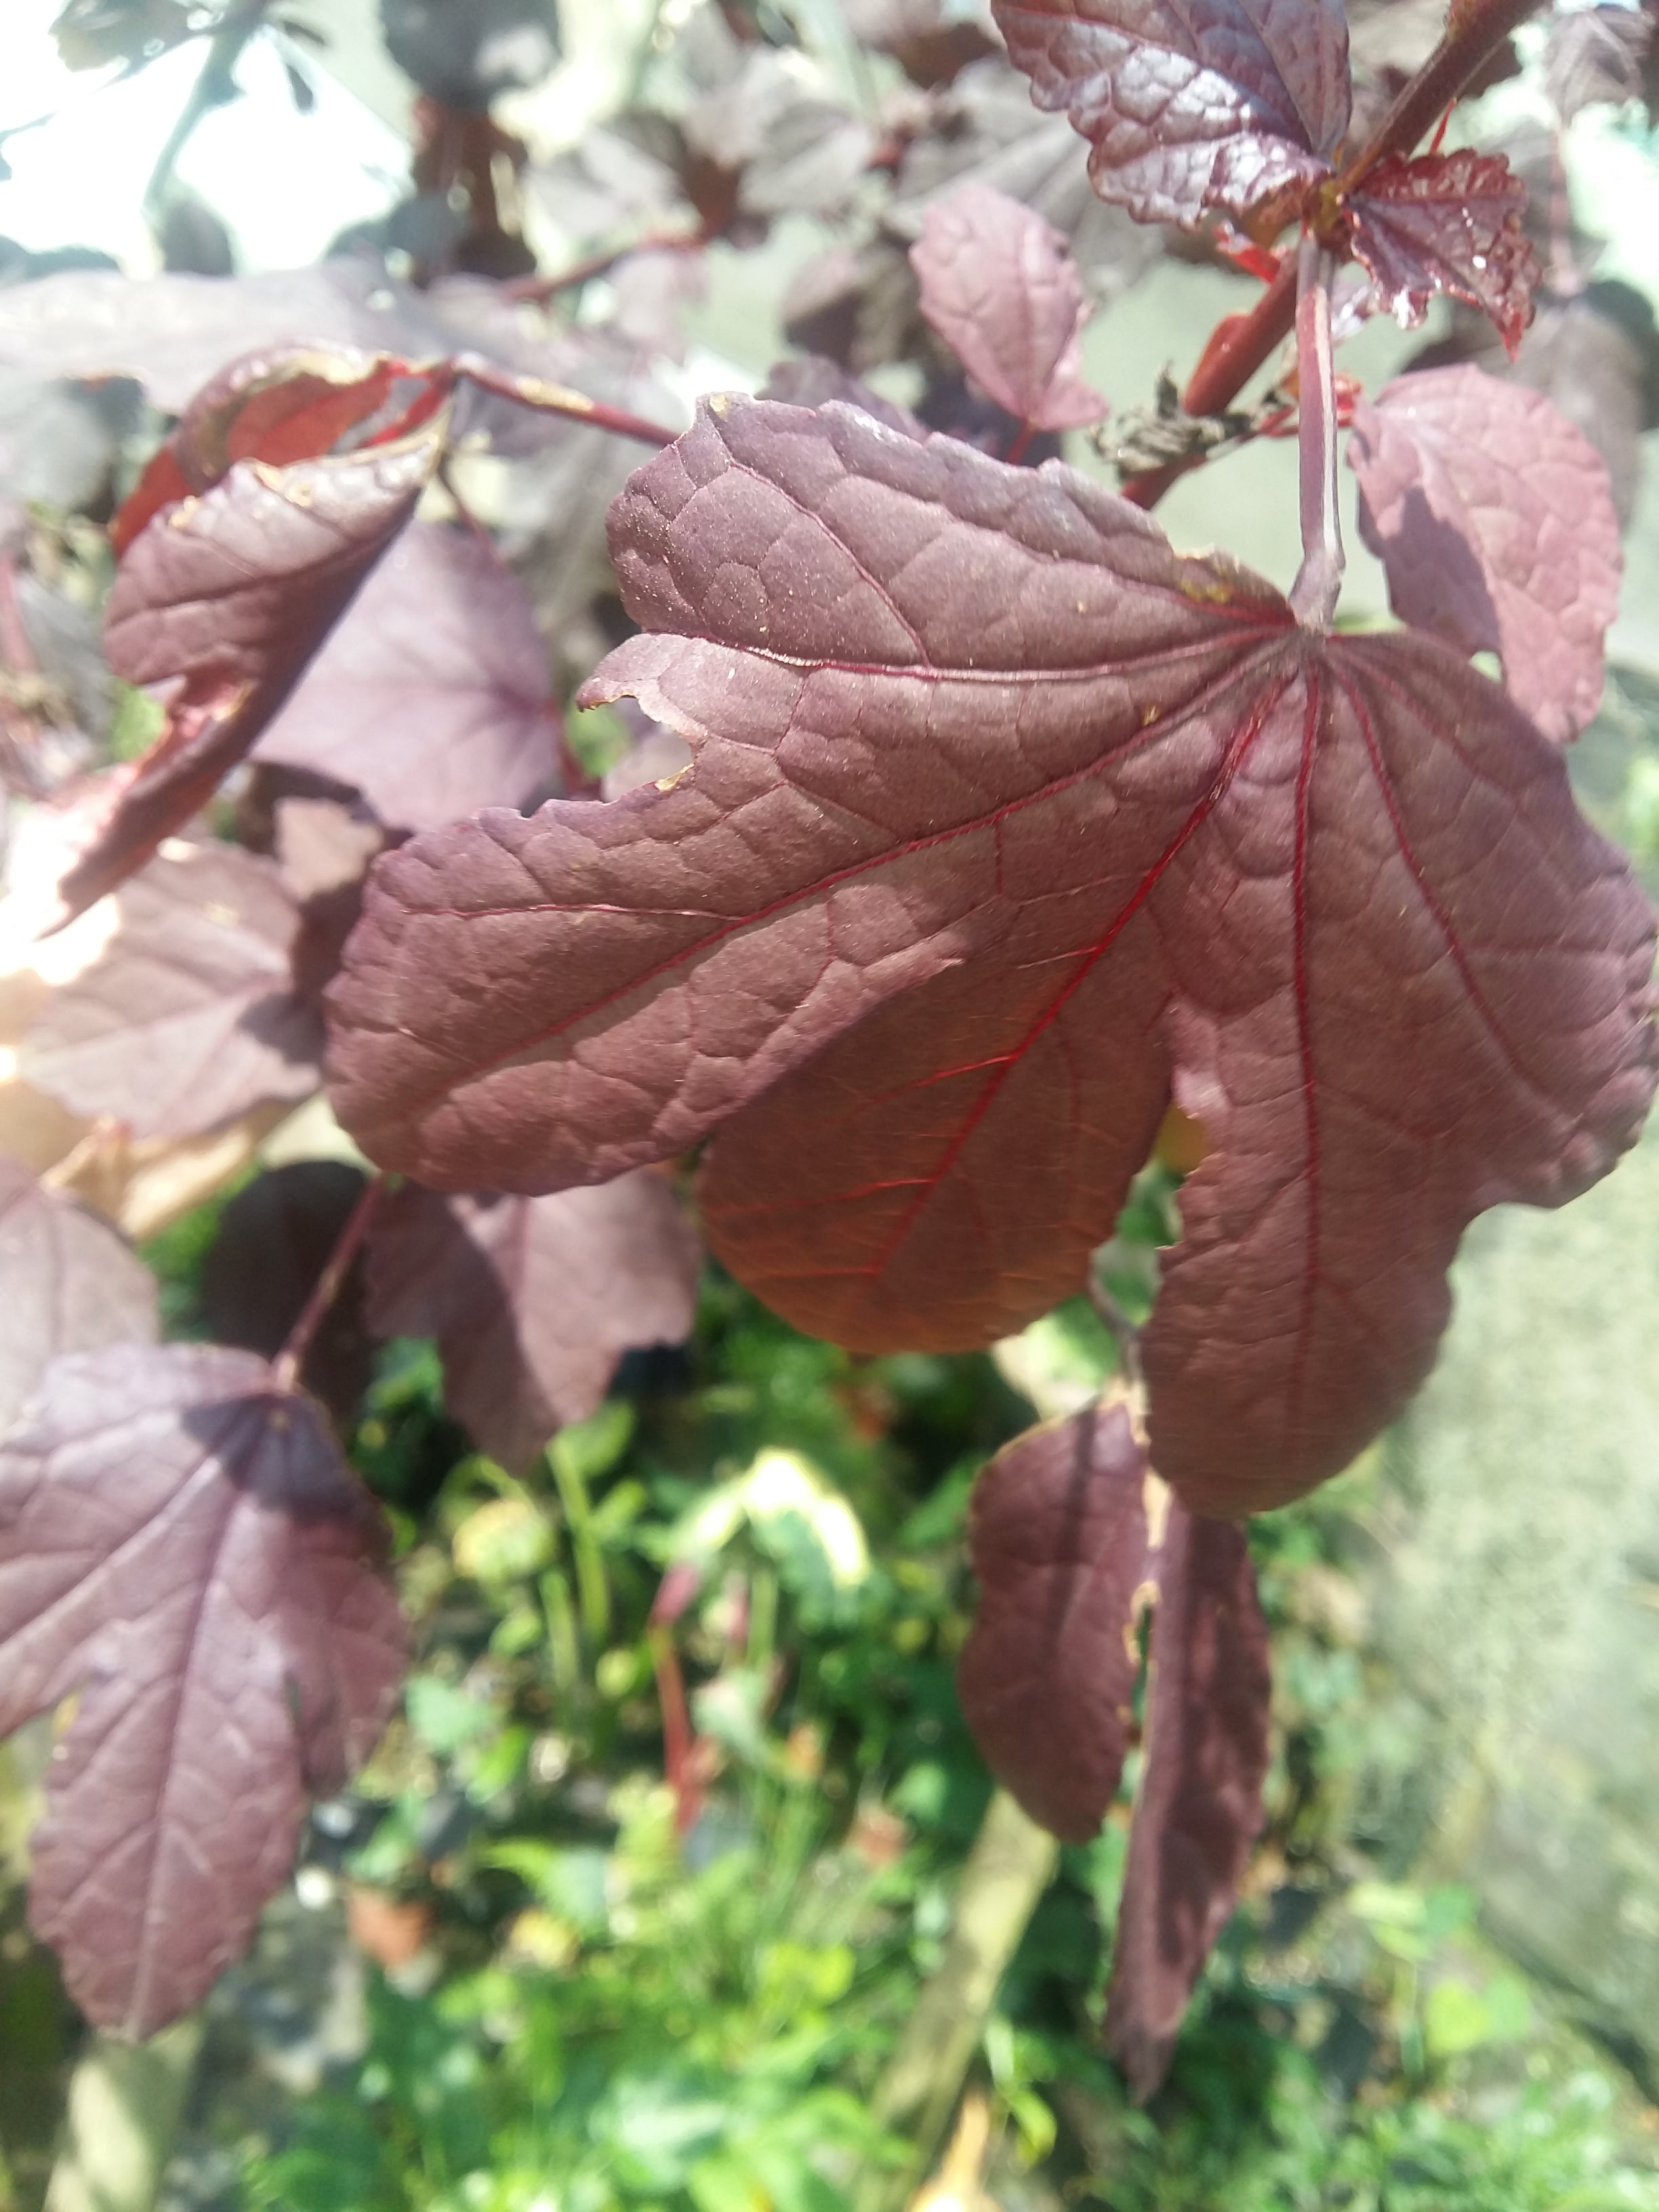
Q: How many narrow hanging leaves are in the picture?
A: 2